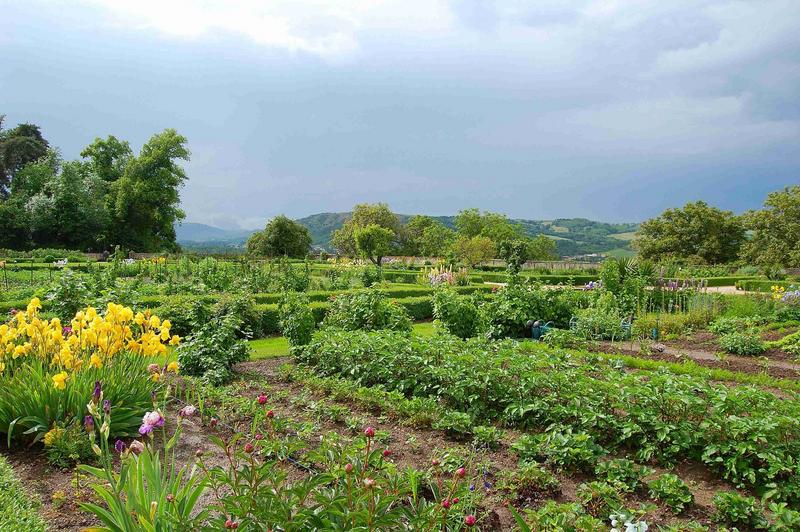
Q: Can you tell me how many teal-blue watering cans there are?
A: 2